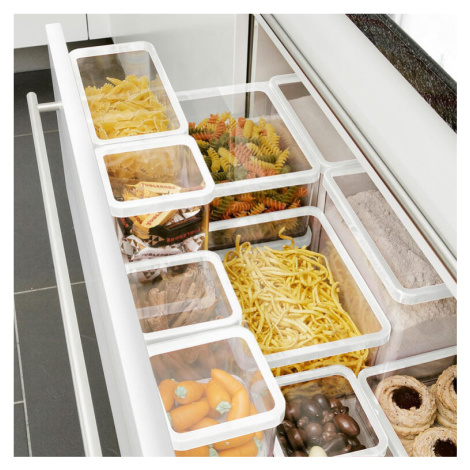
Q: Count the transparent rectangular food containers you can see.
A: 10